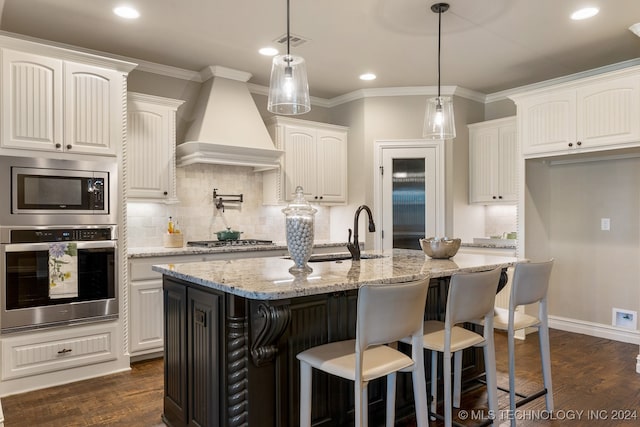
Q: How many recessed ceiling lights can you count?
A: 4